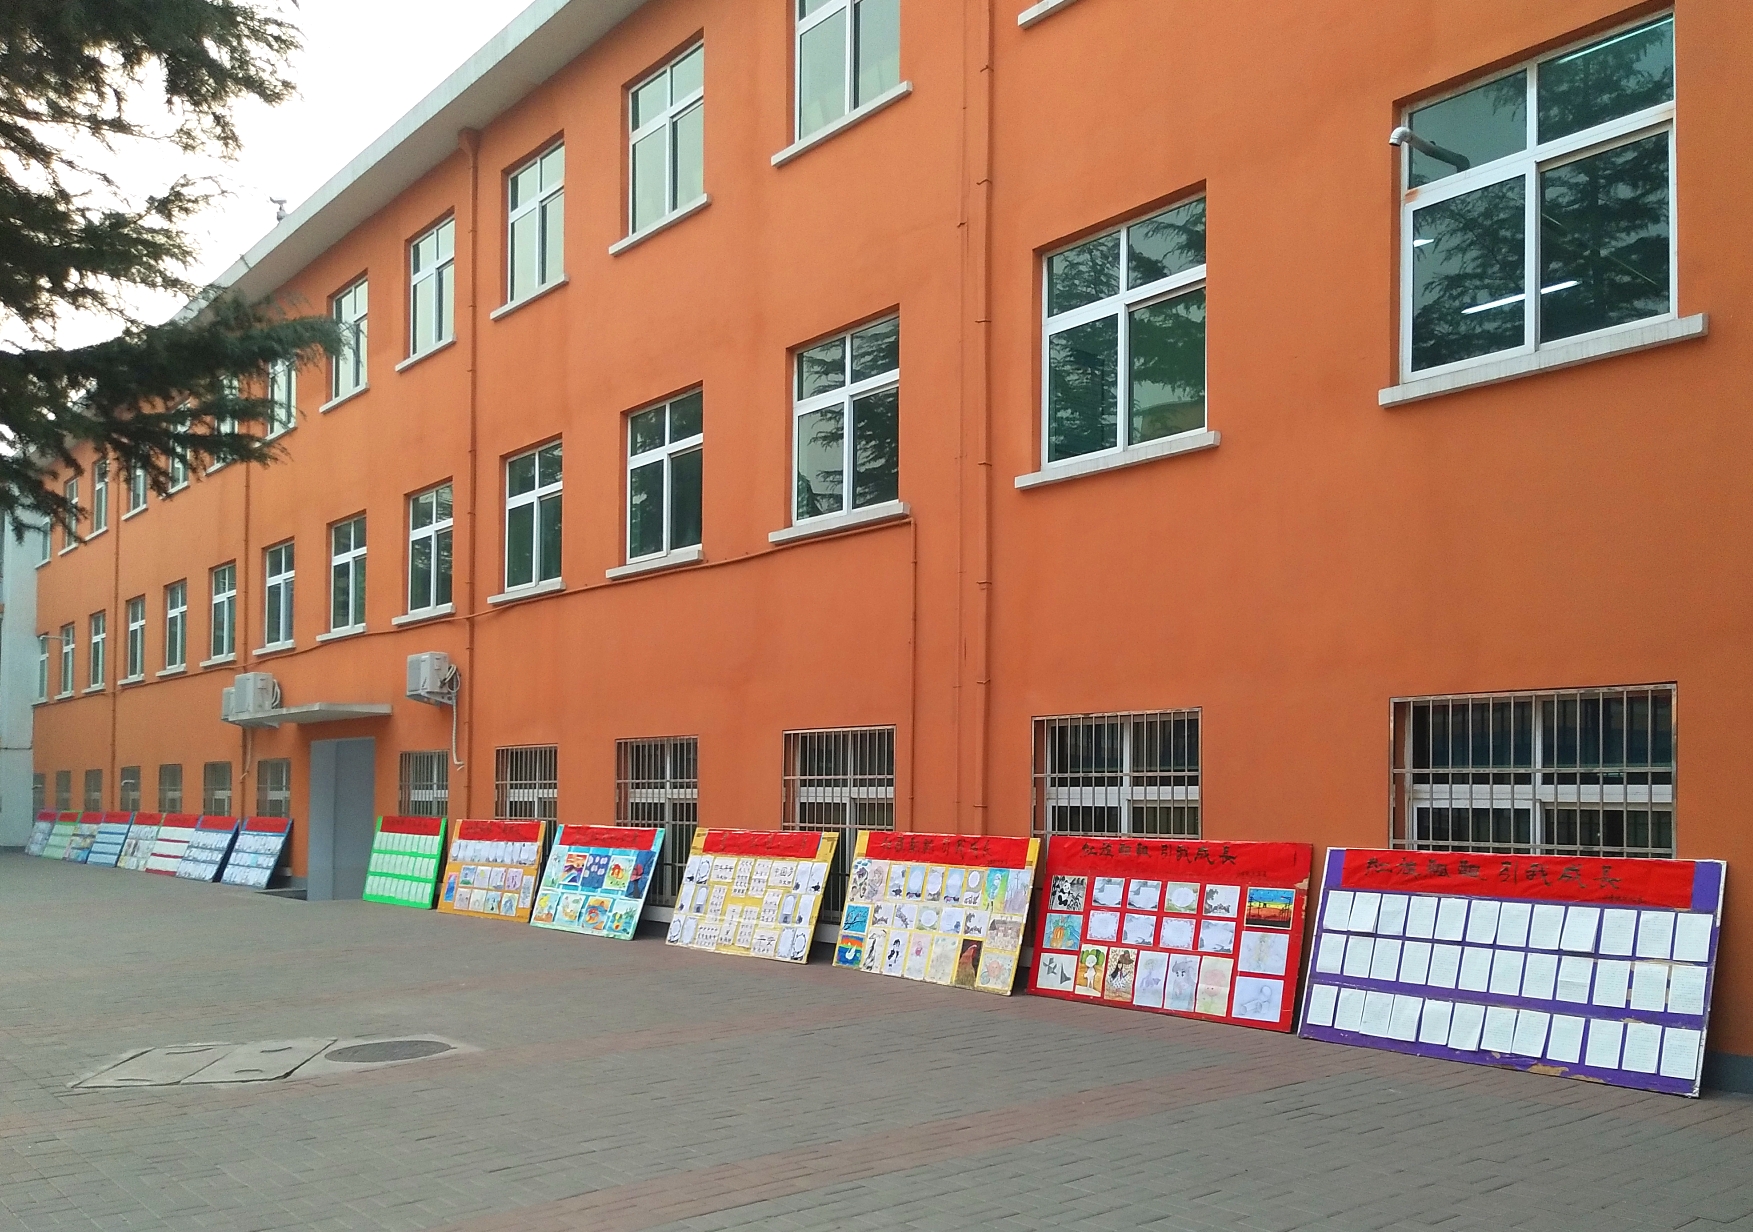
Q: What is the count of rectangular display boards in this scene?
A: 15